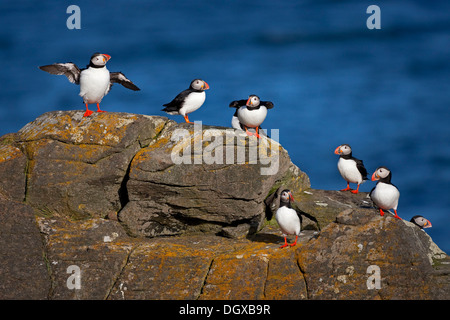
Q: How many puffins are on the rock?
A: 7